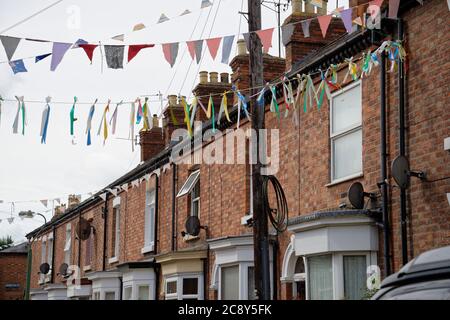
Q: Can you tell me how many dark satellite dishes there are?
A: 6